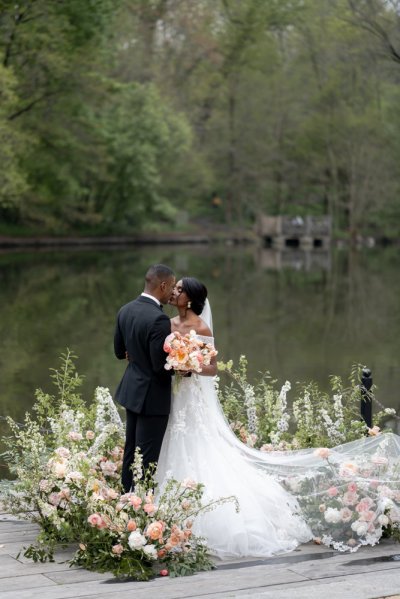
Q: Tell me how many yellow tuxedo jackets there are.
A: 0